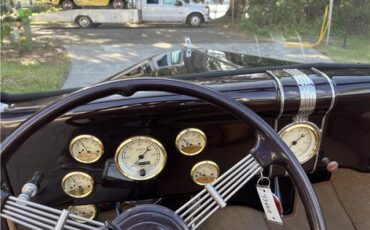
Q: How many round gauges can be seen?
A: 7